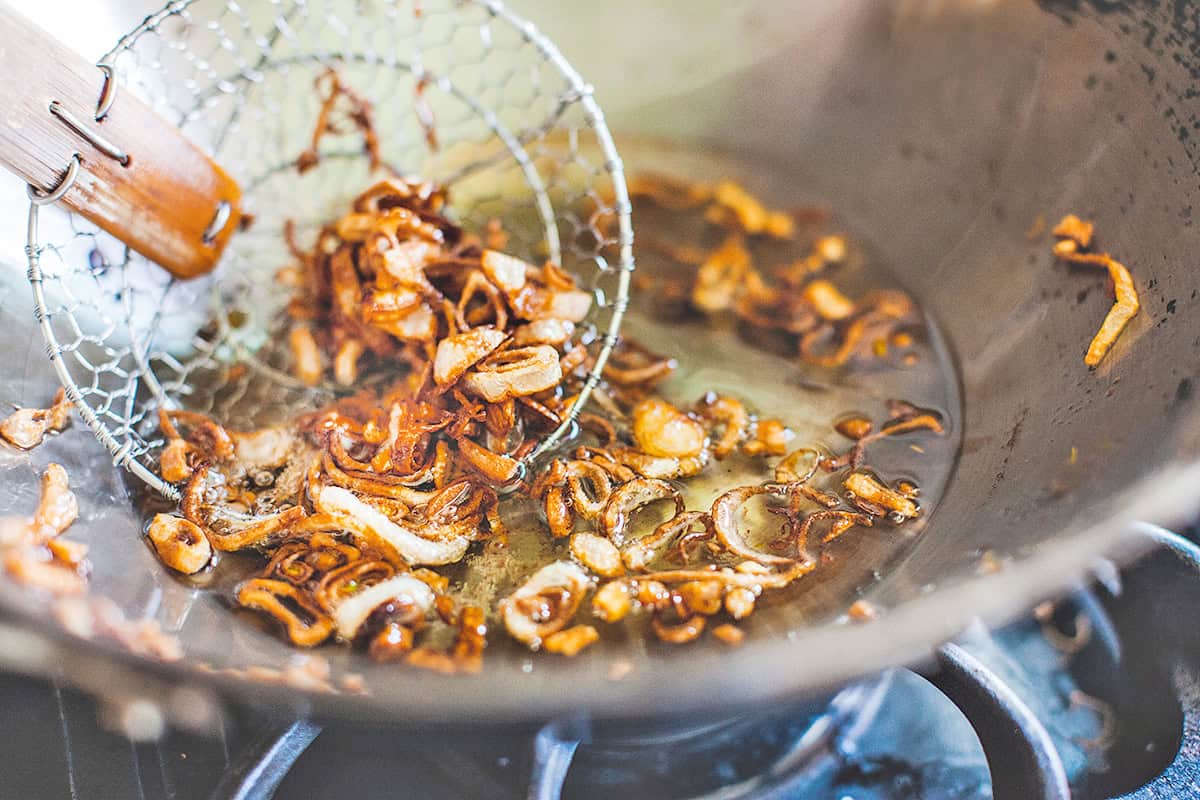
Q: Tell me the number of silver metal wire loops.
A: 4